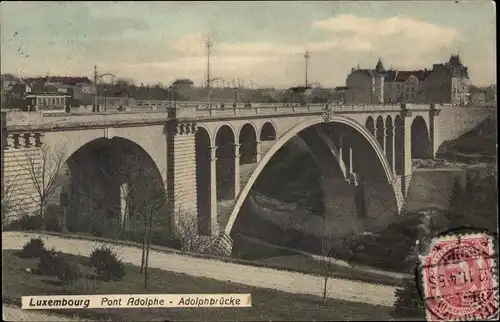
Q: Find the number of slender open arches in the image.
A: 8